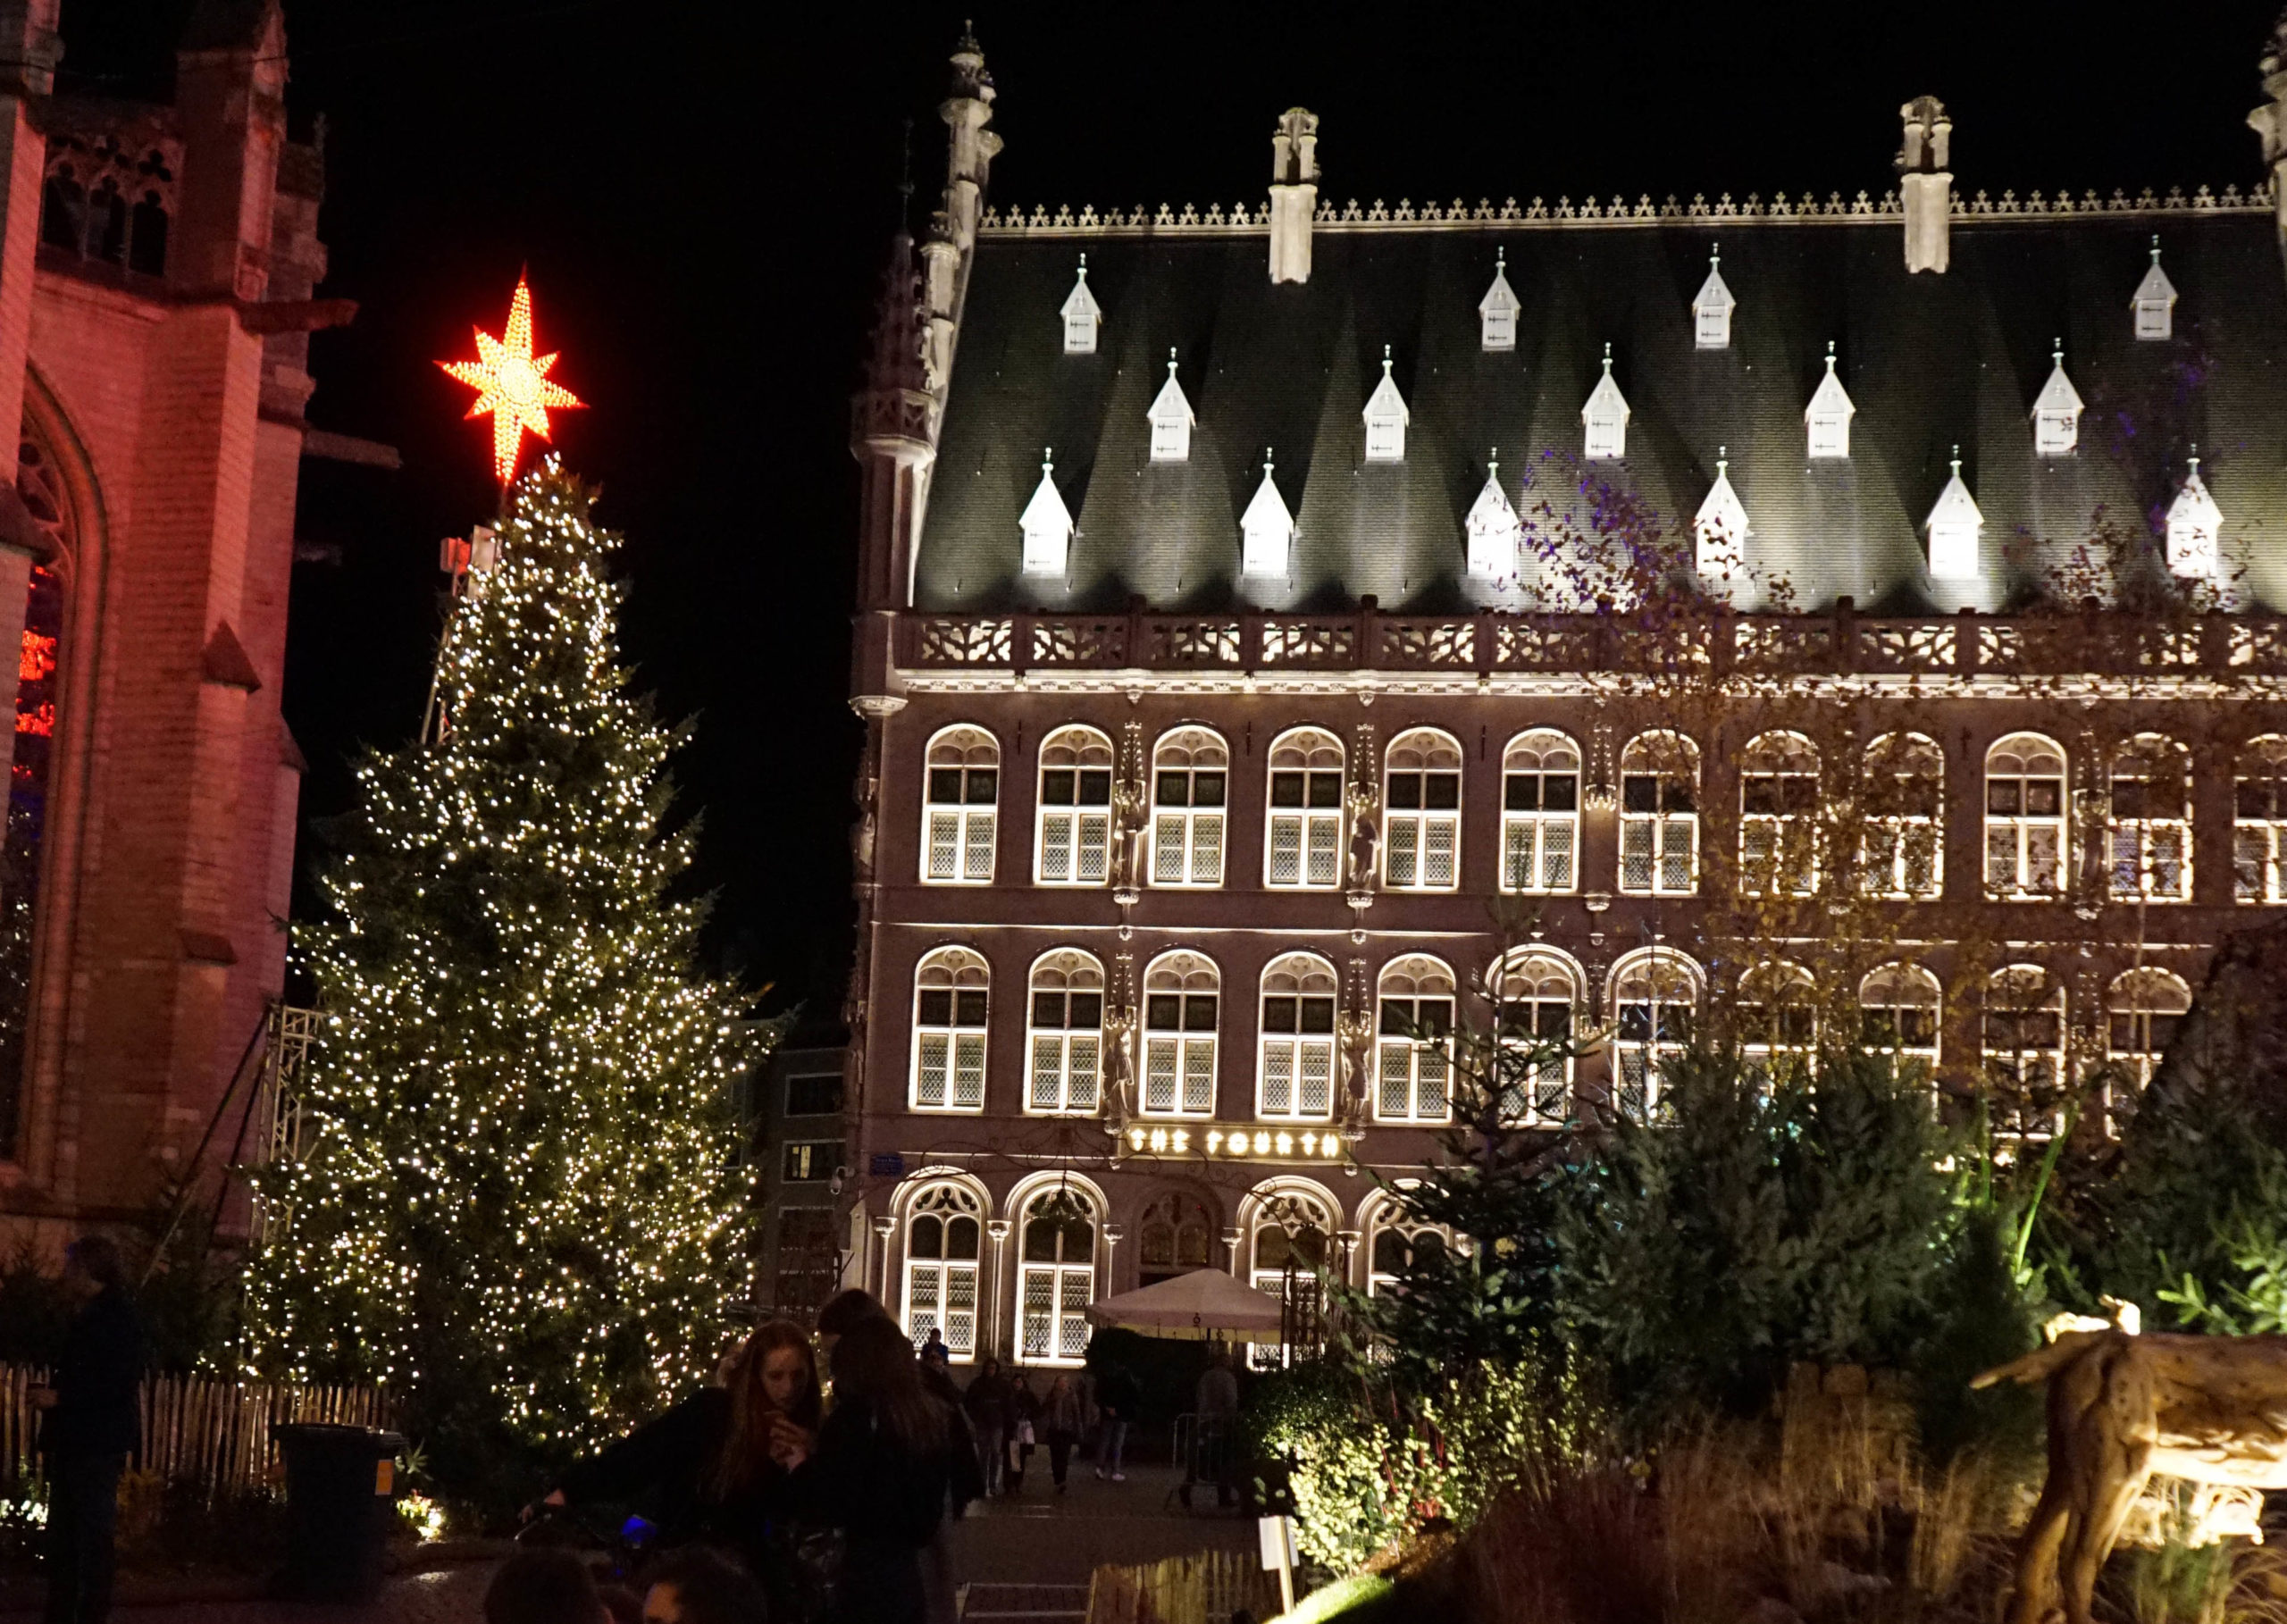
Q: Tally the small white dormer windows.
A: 15